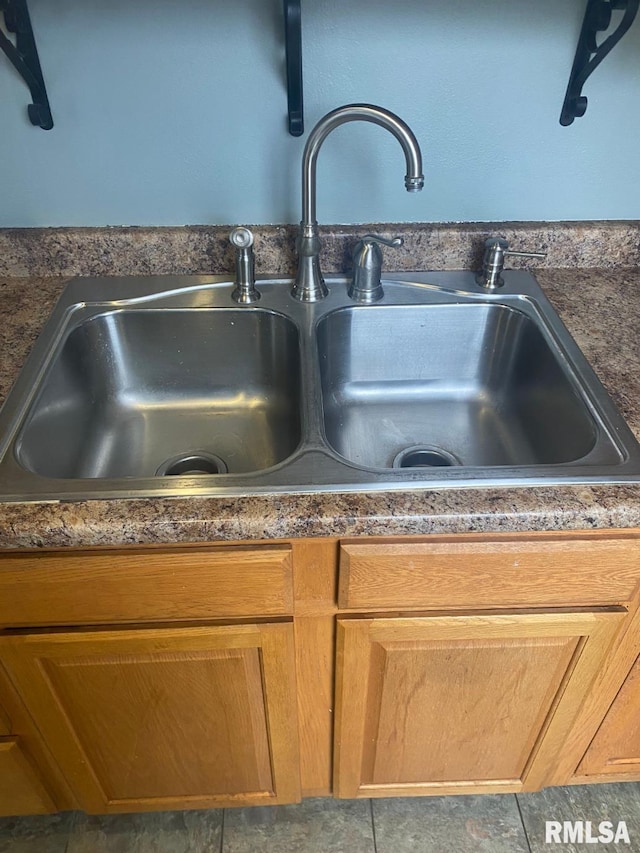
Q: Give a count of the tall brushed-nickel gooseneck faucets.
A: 1